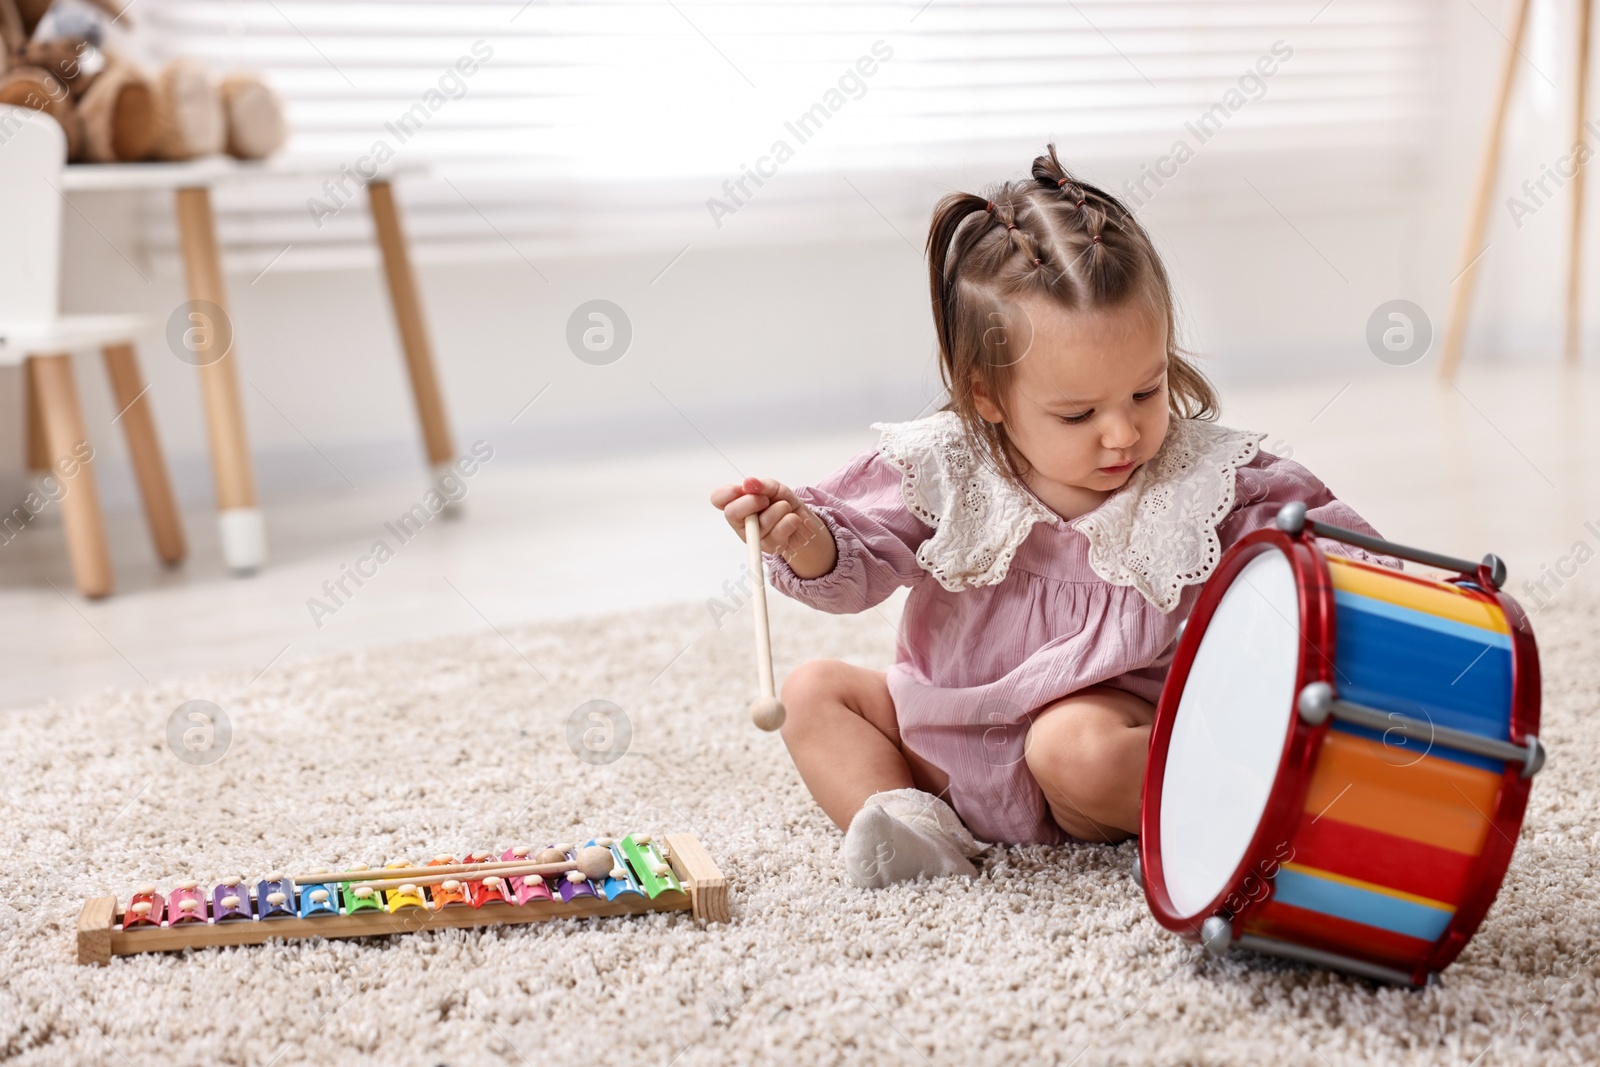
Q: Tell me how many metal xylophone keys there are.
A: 13